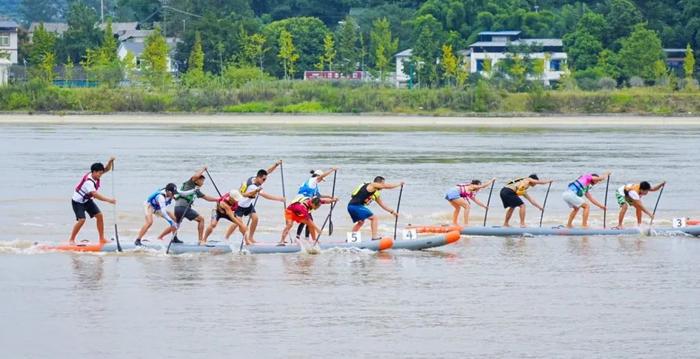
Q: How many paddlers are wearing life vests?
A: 12